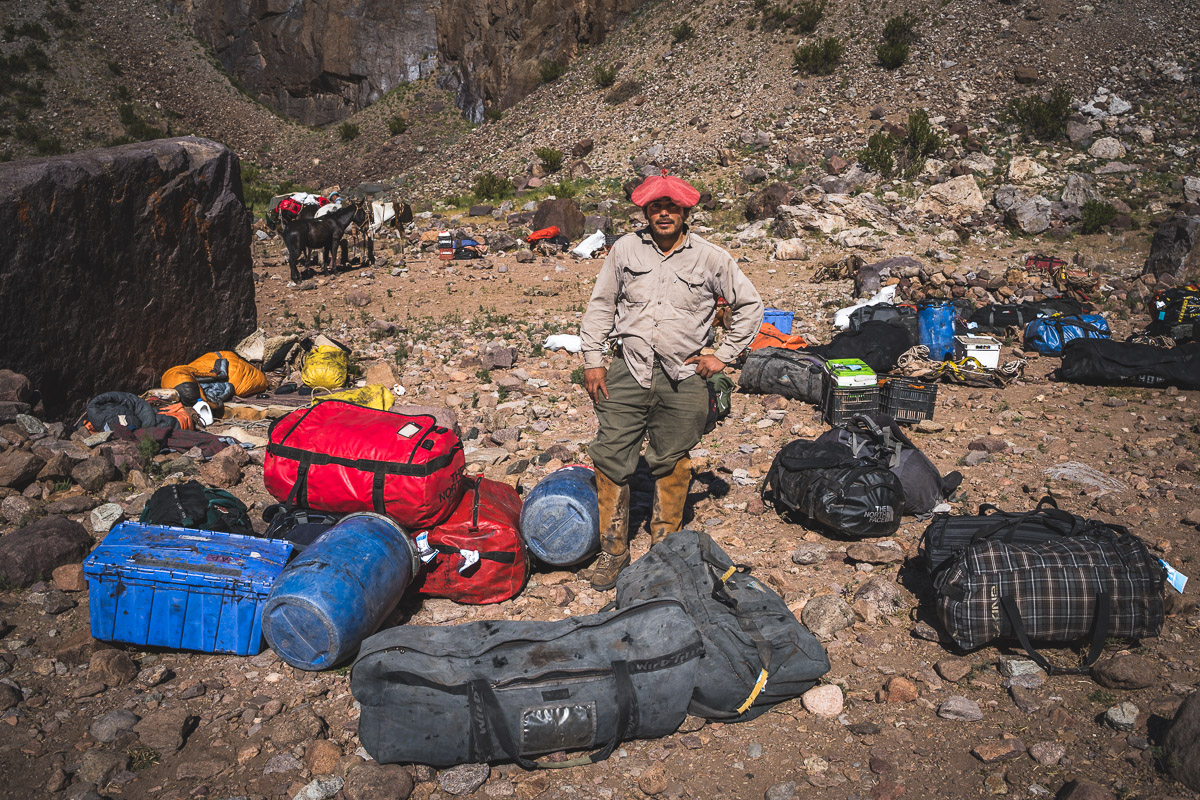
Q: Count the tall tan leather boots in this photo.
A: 2